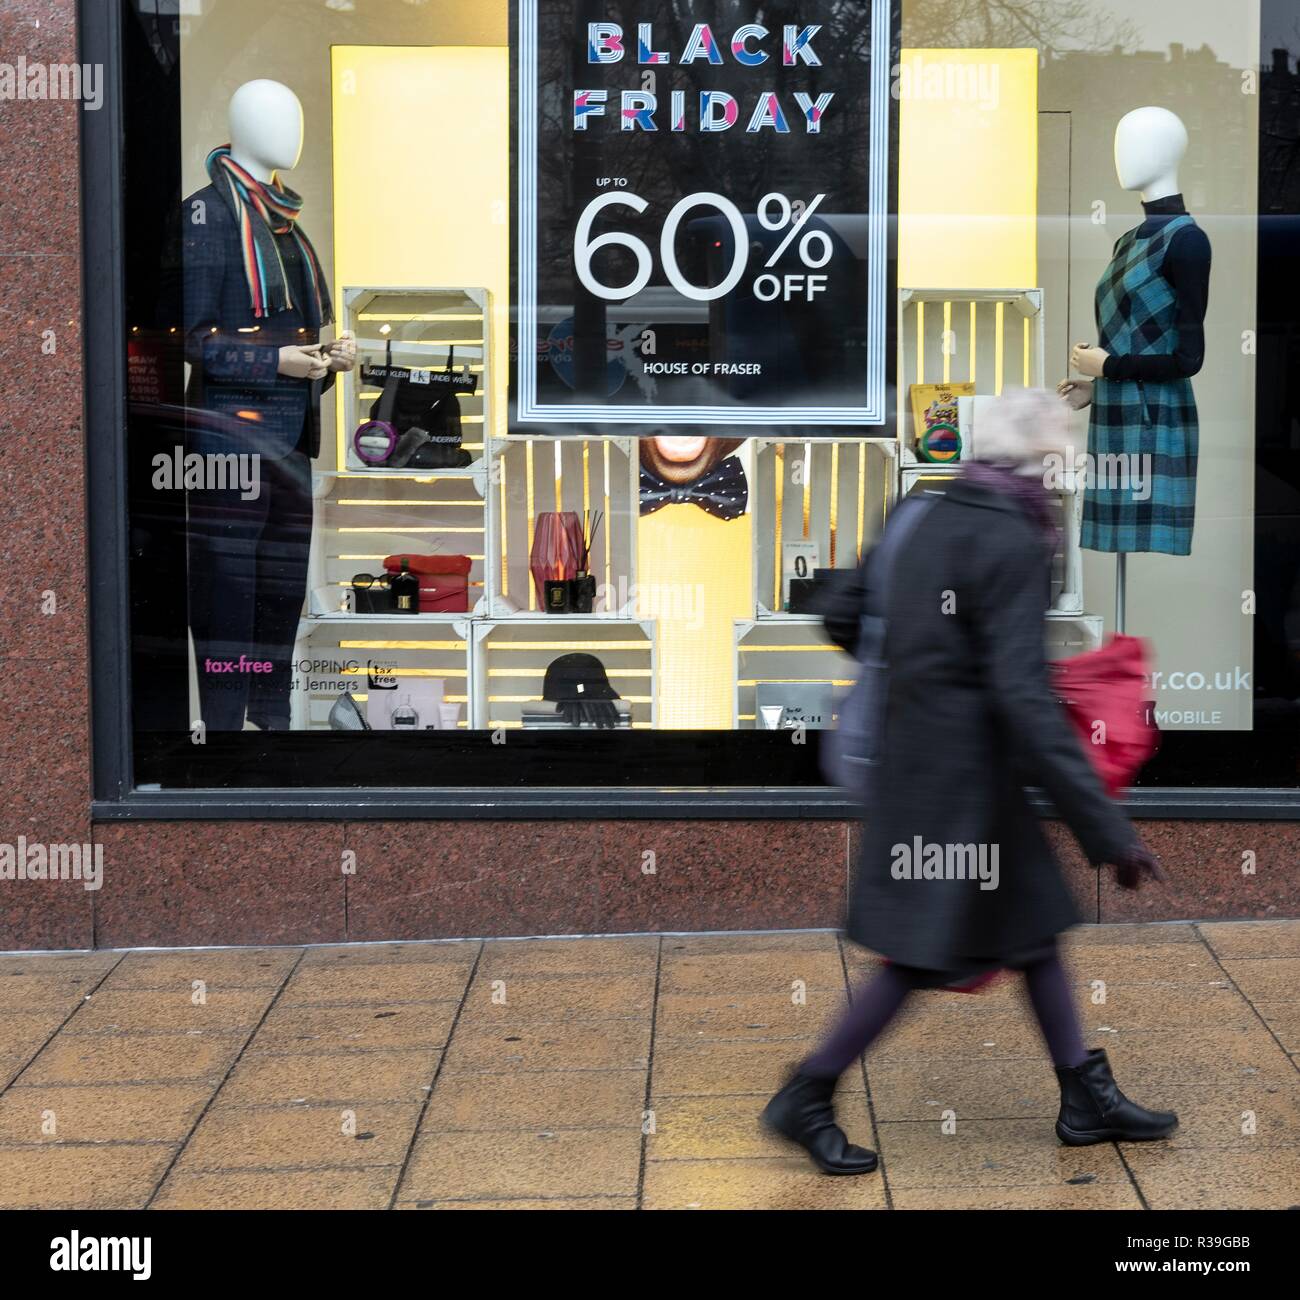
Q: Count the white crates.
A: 10